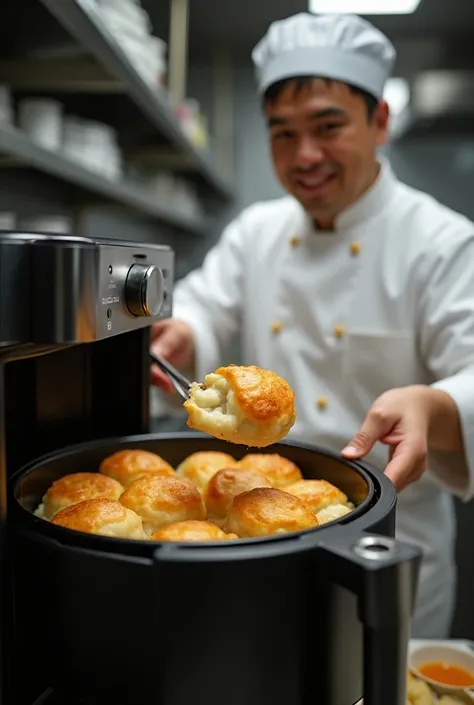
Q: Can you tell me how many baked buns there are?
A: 11